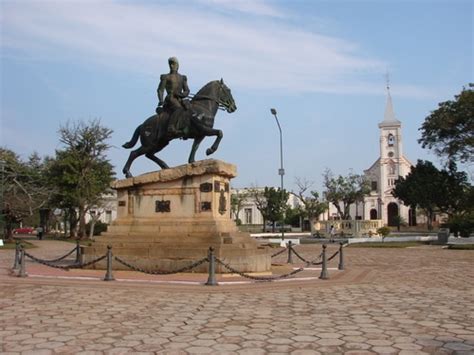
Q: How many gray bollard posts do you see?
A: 8